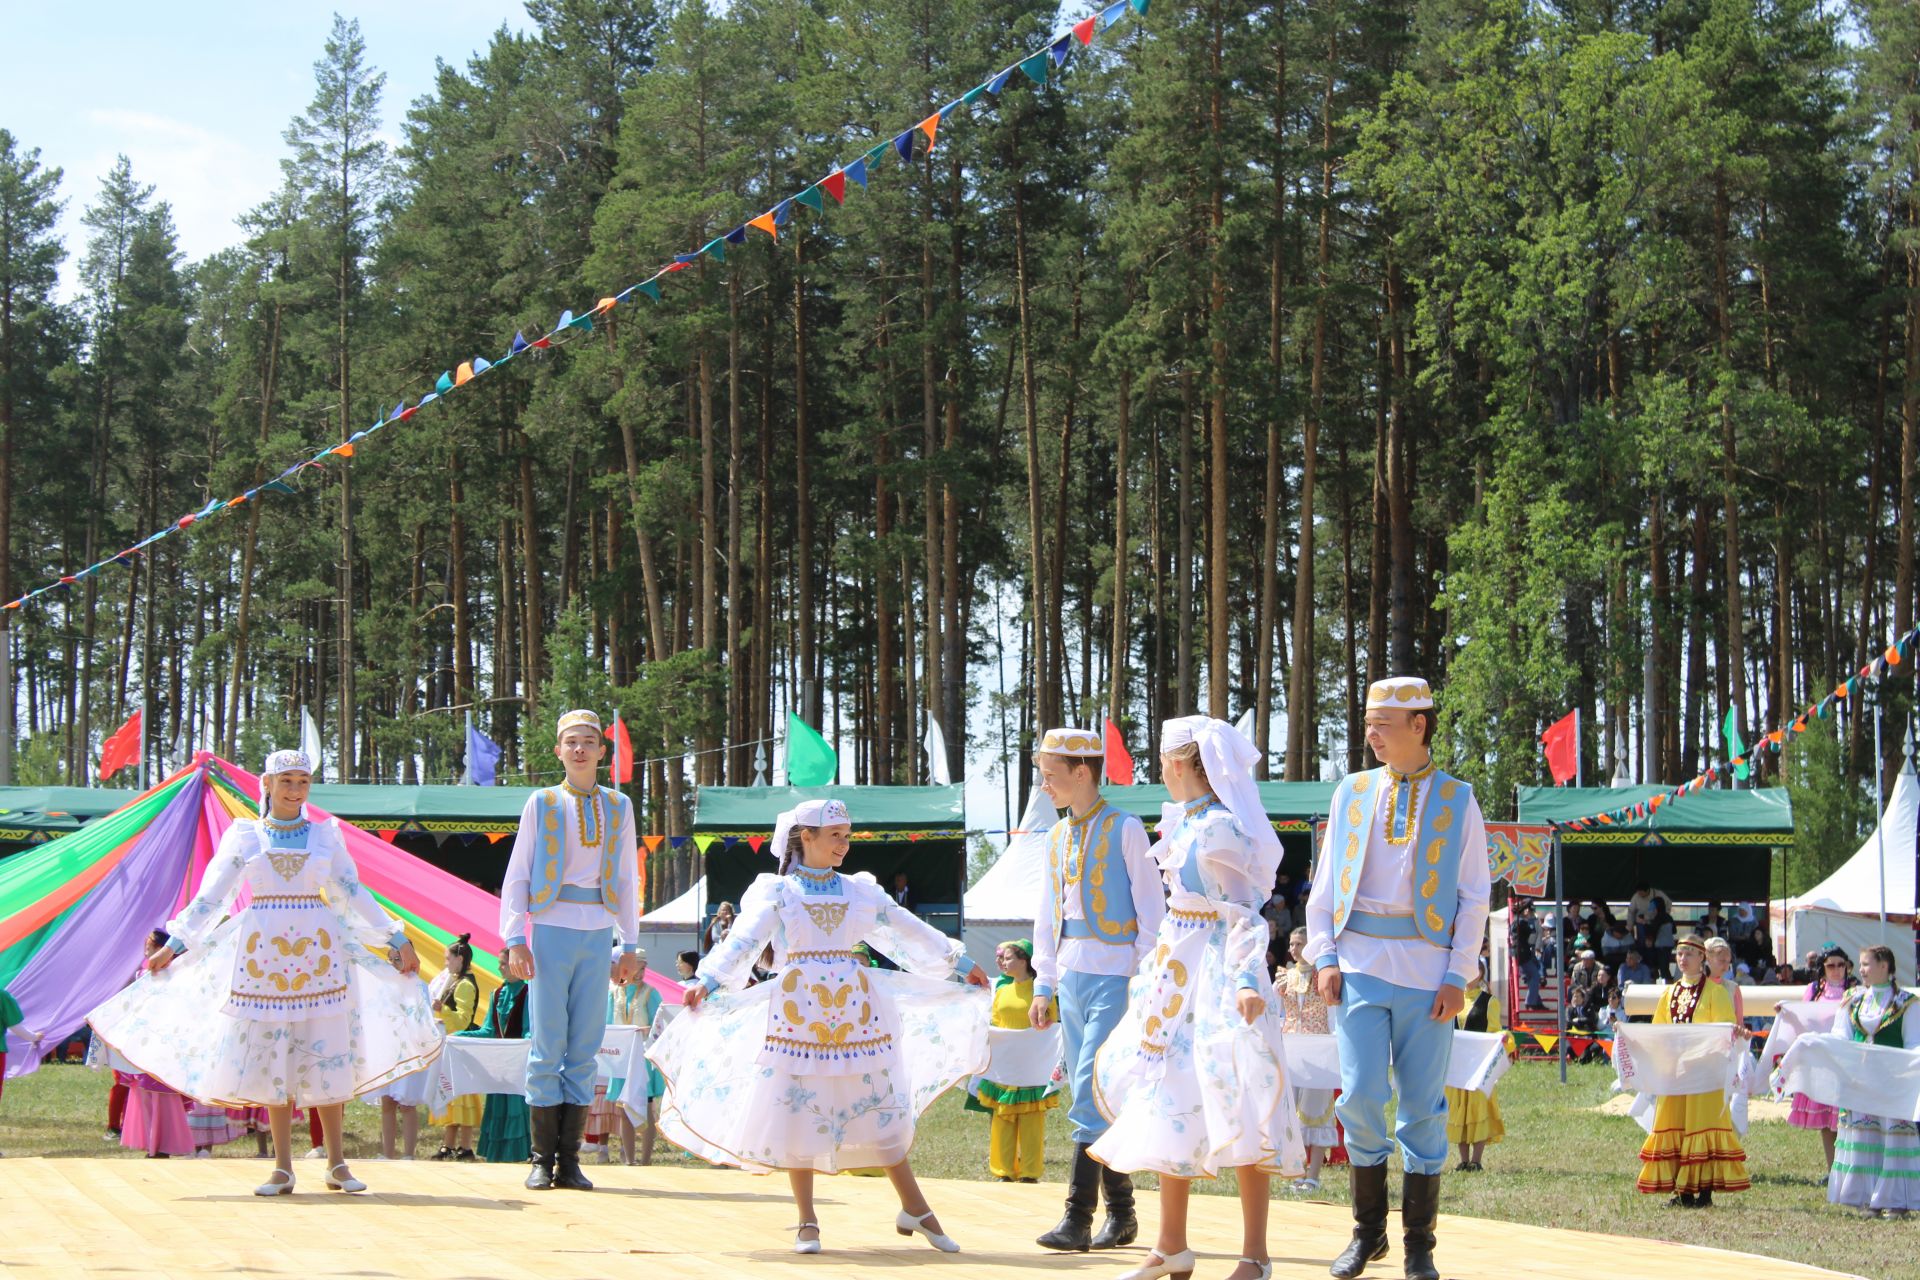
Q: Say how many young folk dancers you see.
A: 6